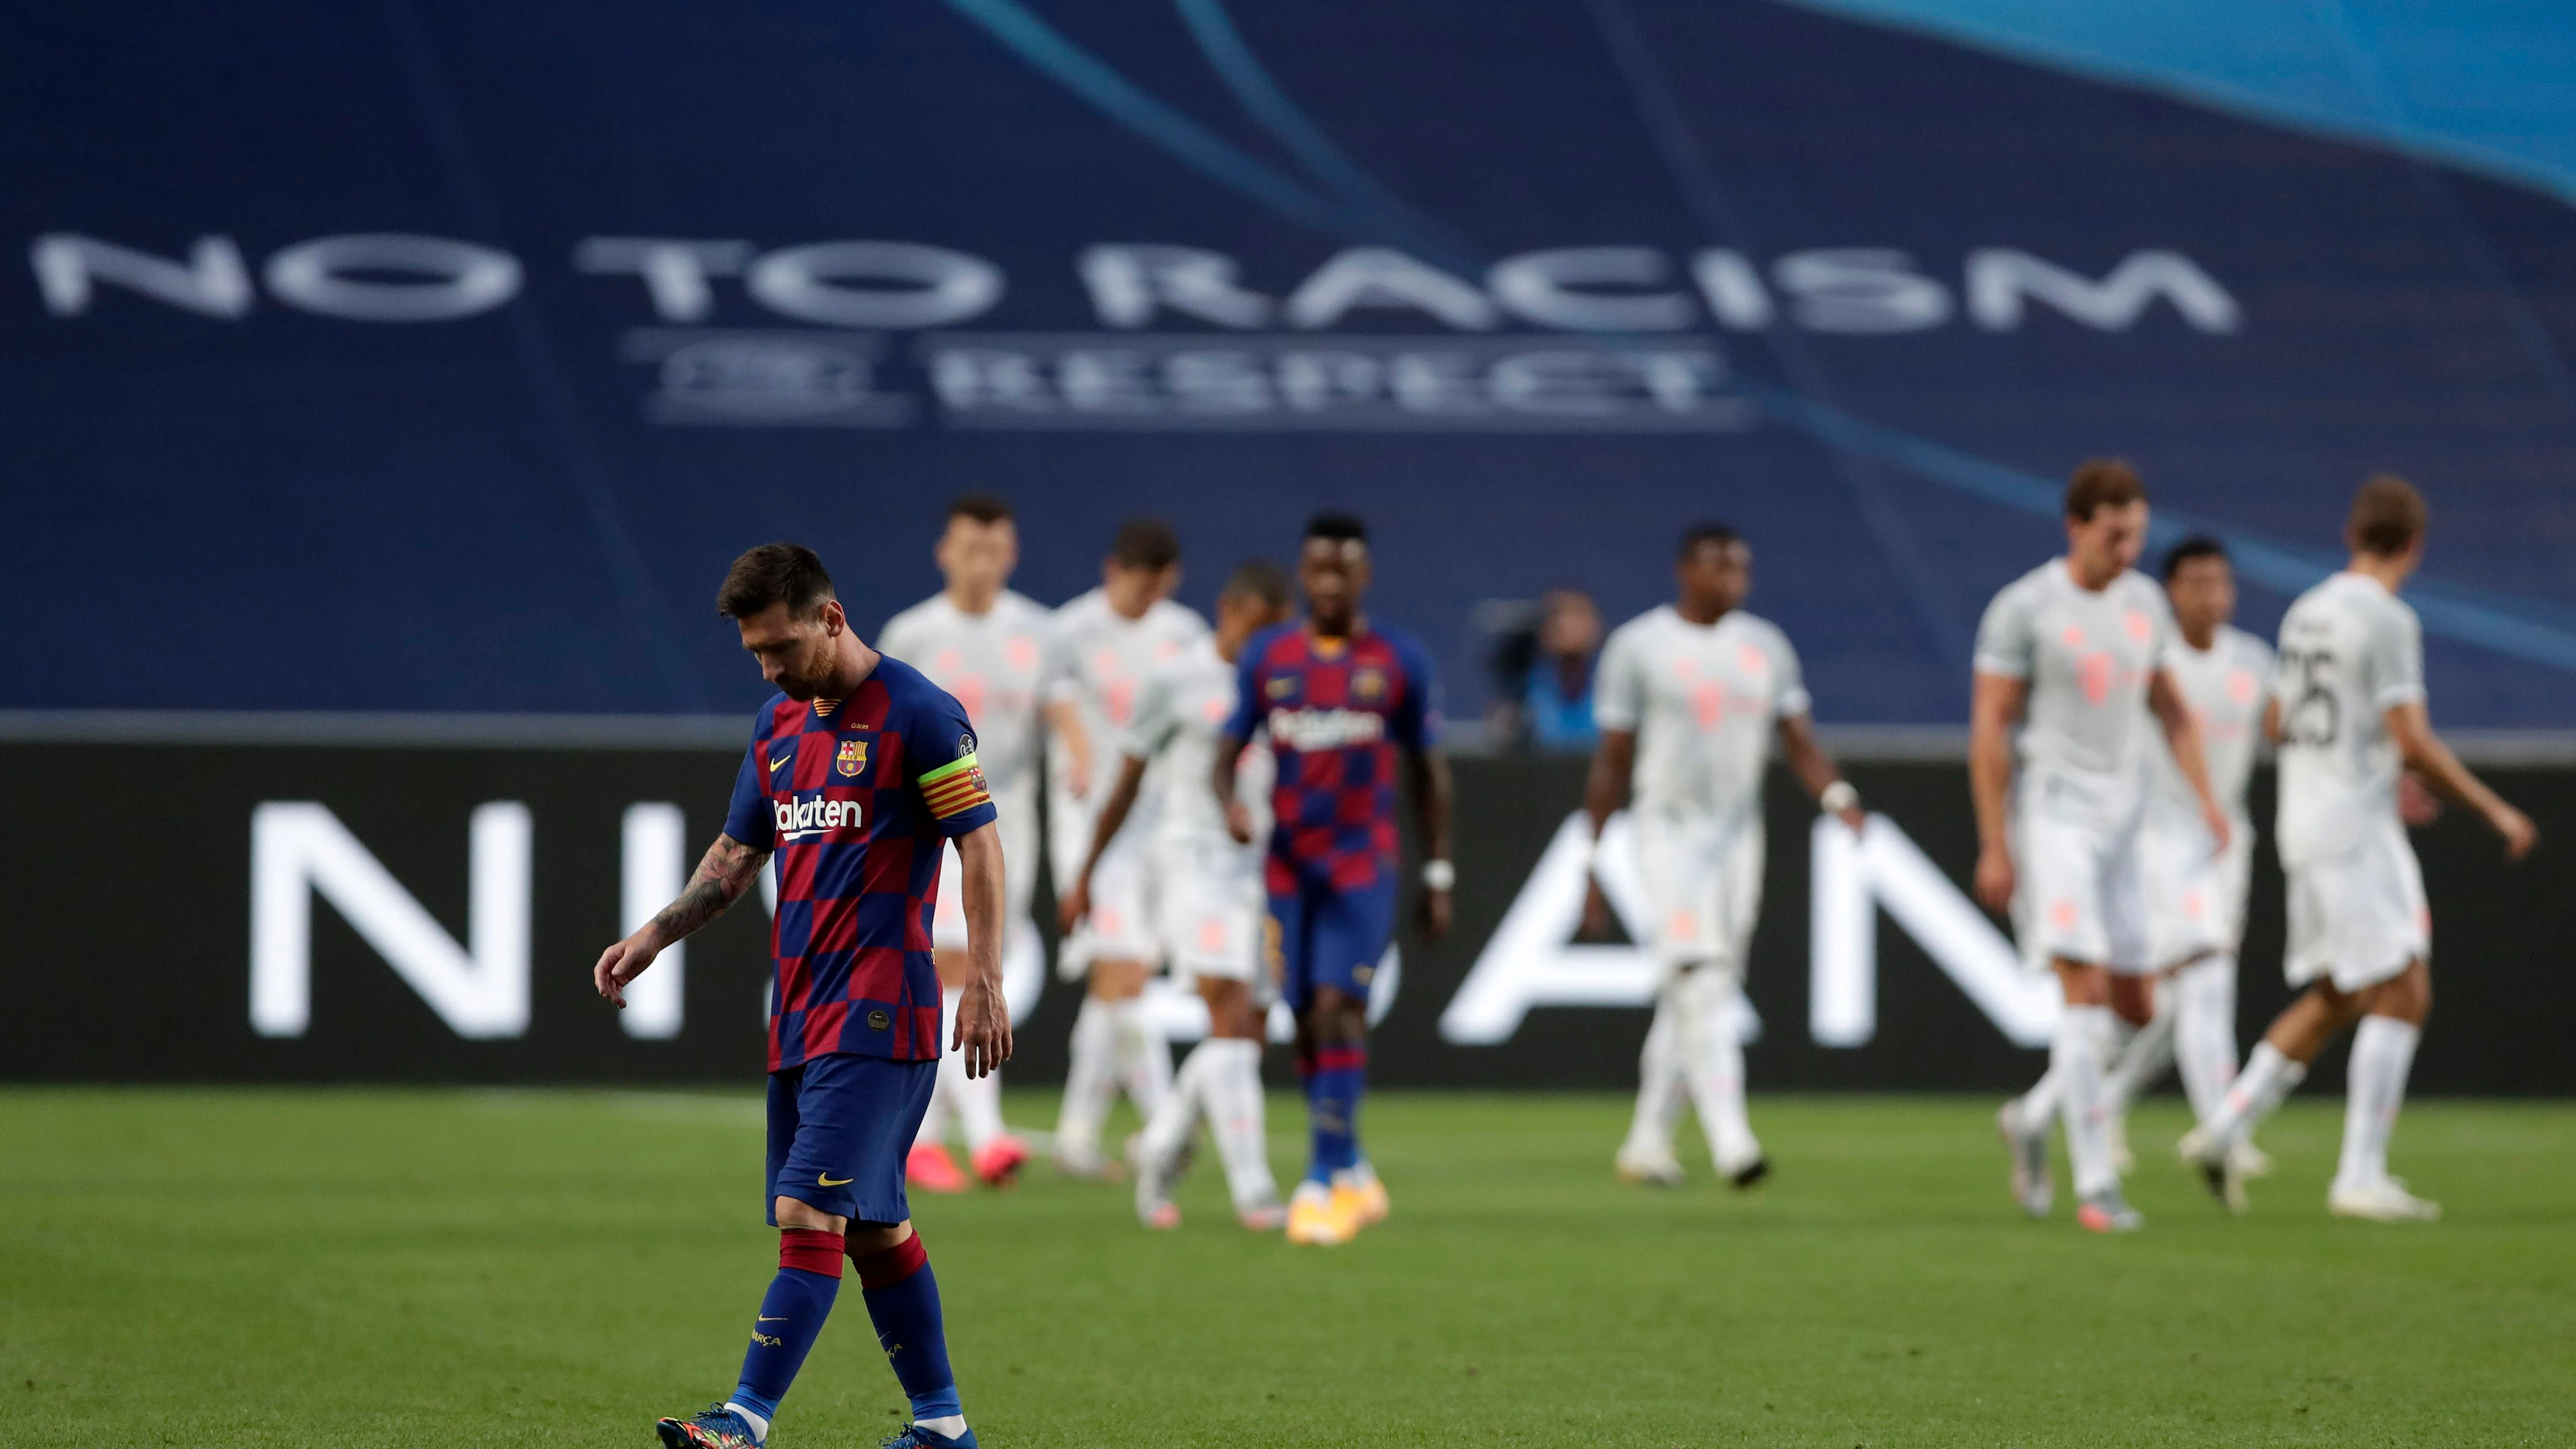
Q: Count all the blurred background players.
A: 8